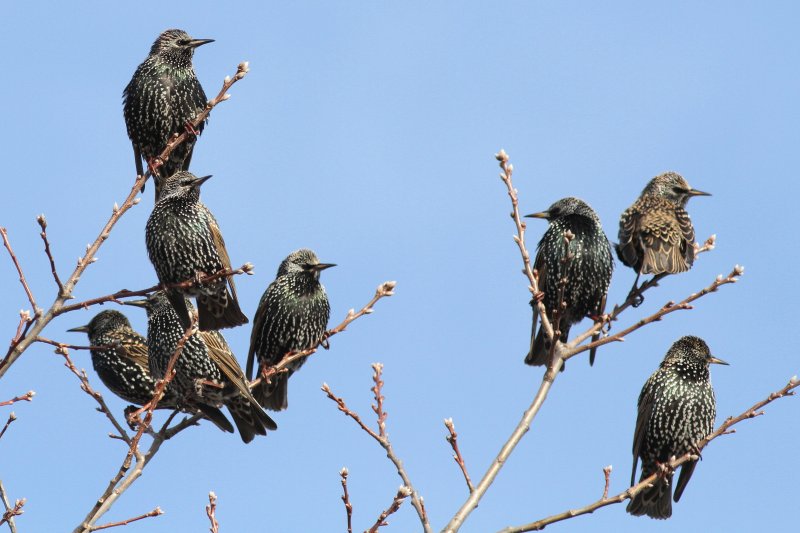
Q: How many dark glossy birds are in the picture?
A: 8